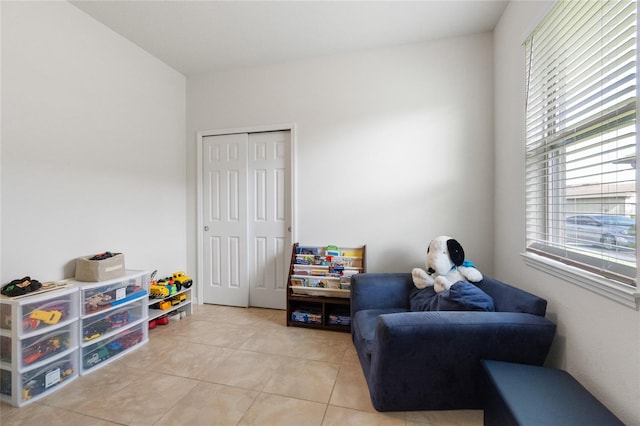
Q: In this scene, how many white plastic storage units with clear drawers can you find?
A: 2